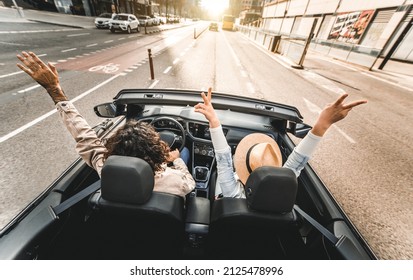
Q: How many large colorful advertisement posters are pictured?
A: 1